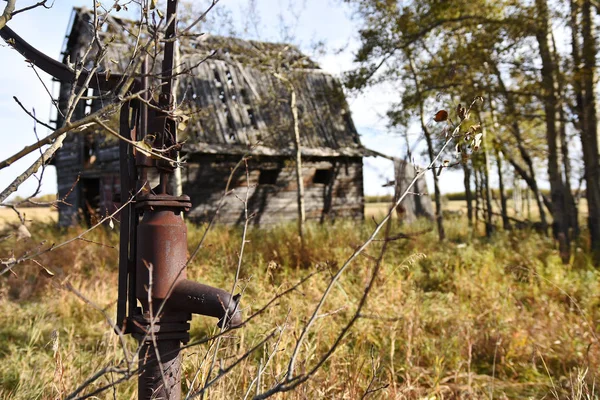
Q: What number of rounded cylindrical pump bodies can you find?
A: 1